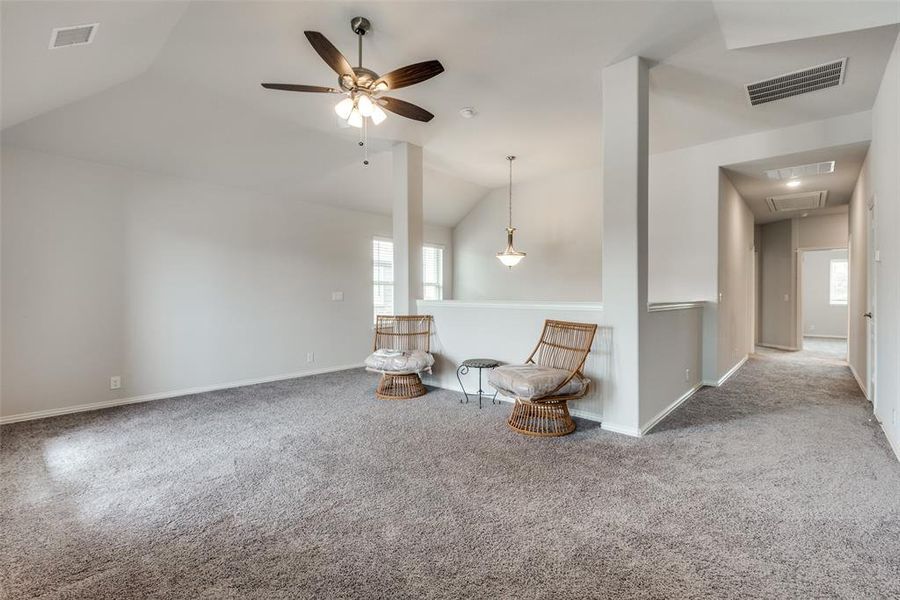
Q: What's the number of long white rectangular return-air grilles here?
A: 2